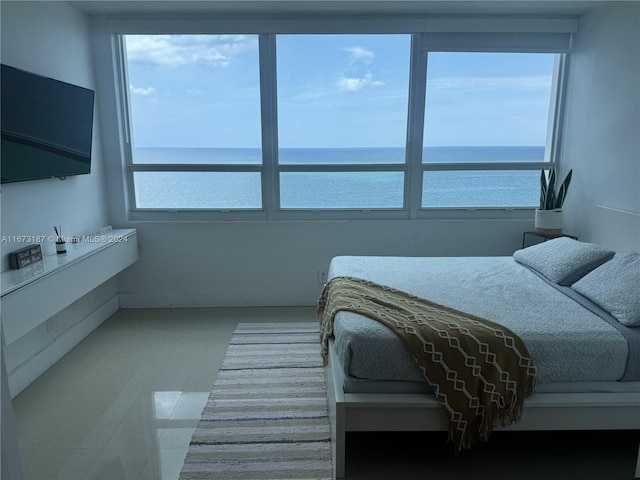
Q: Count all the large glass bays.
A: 3